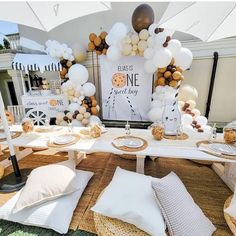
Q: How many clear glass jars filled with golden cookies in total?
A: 4